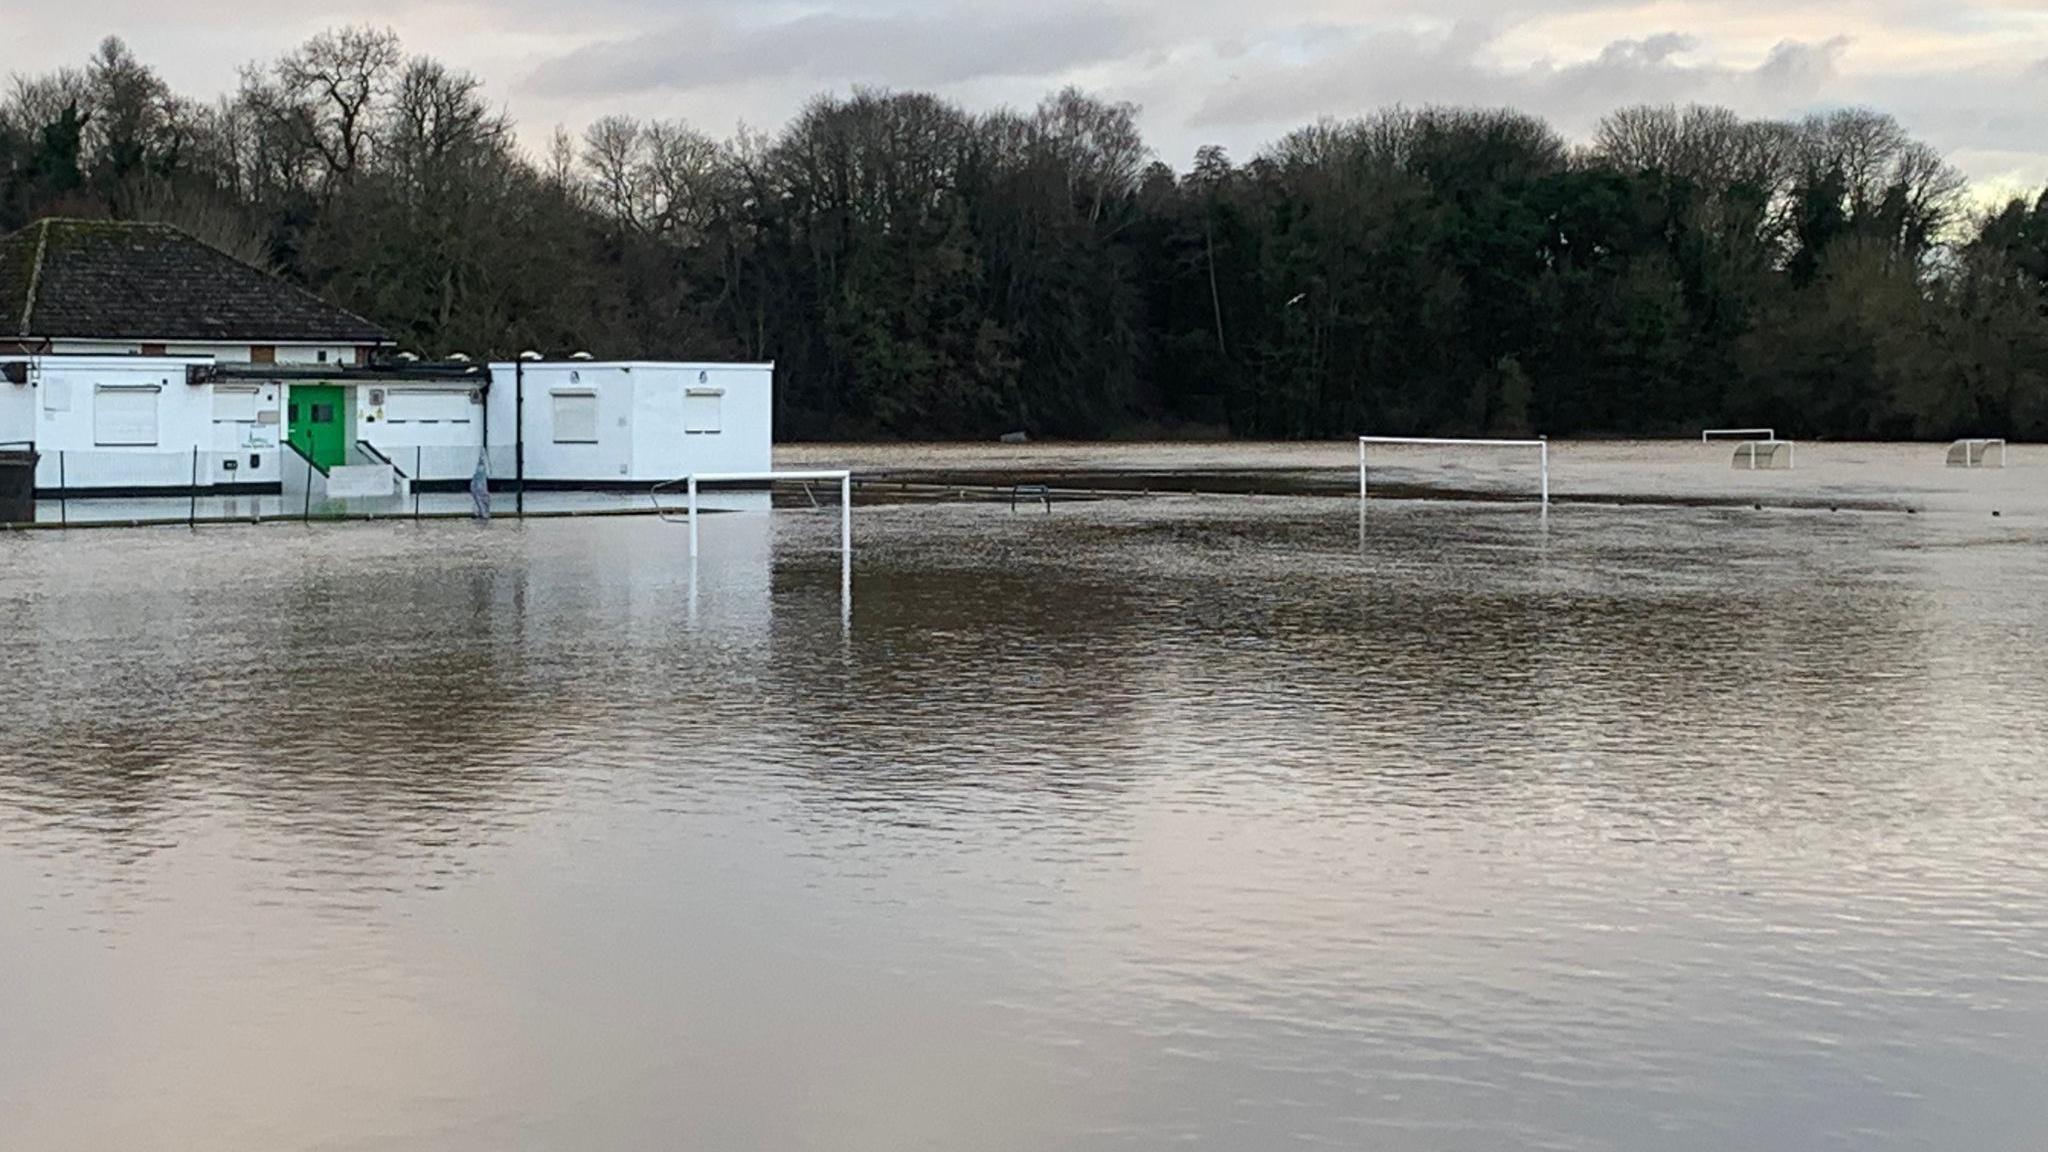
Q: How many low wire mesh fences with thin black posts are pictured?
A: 1